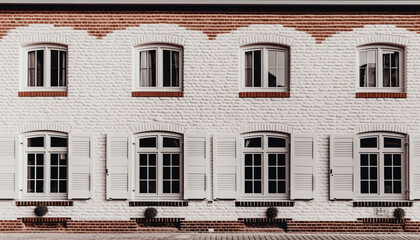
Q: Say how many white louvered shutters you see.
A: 8